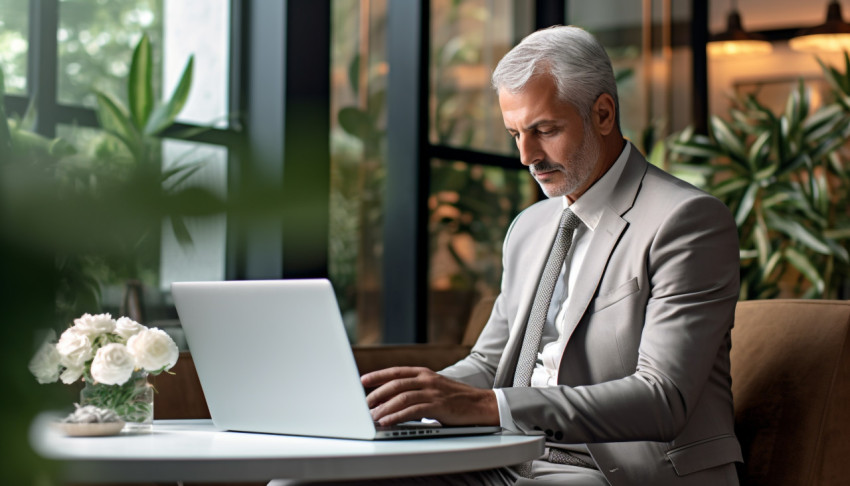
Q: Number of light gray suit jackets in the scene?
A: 1